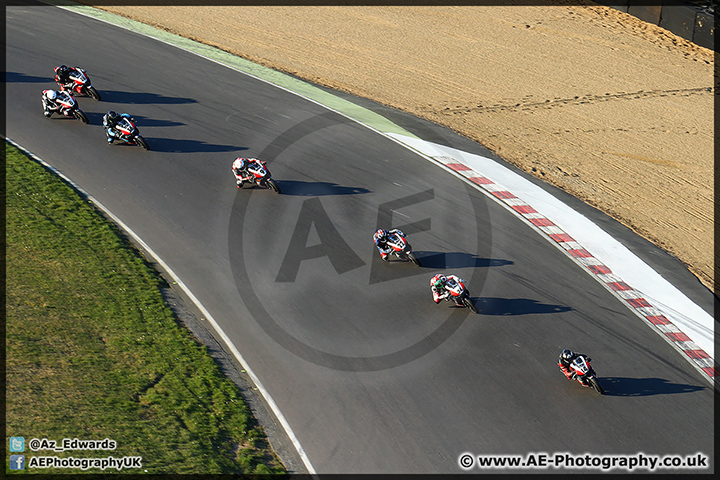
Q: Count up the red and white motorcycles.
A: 7